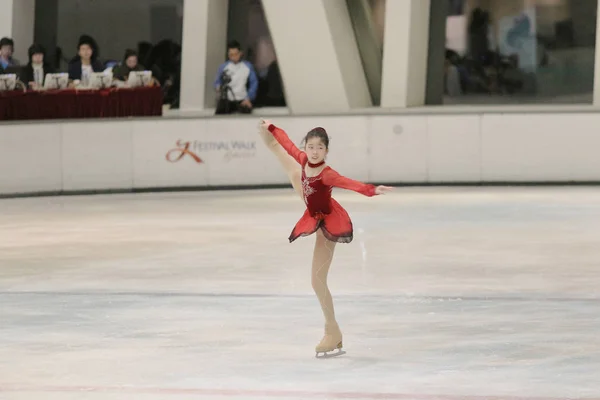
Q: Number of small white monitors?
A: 4